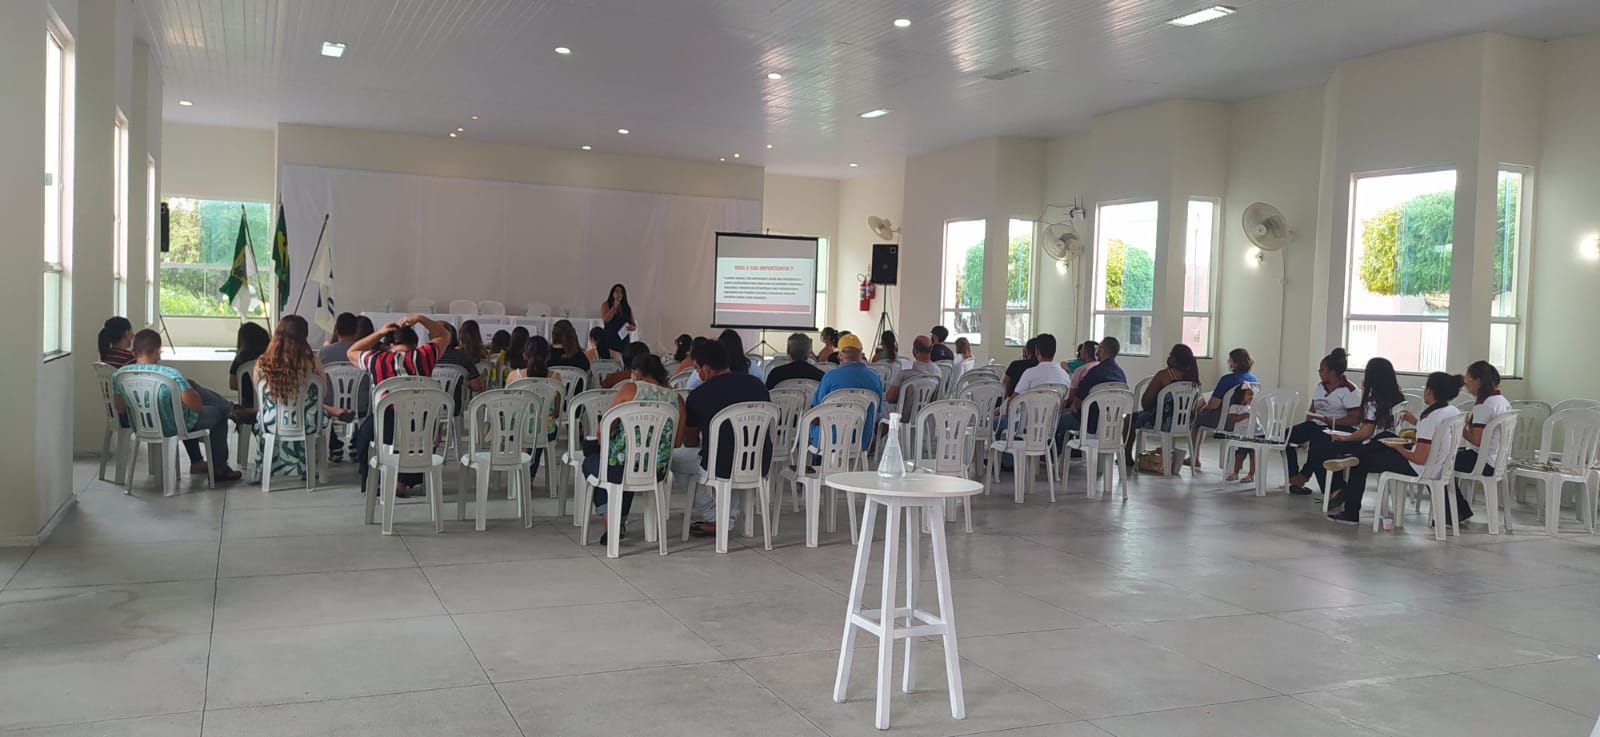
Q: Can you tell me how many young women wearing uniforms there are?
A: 4